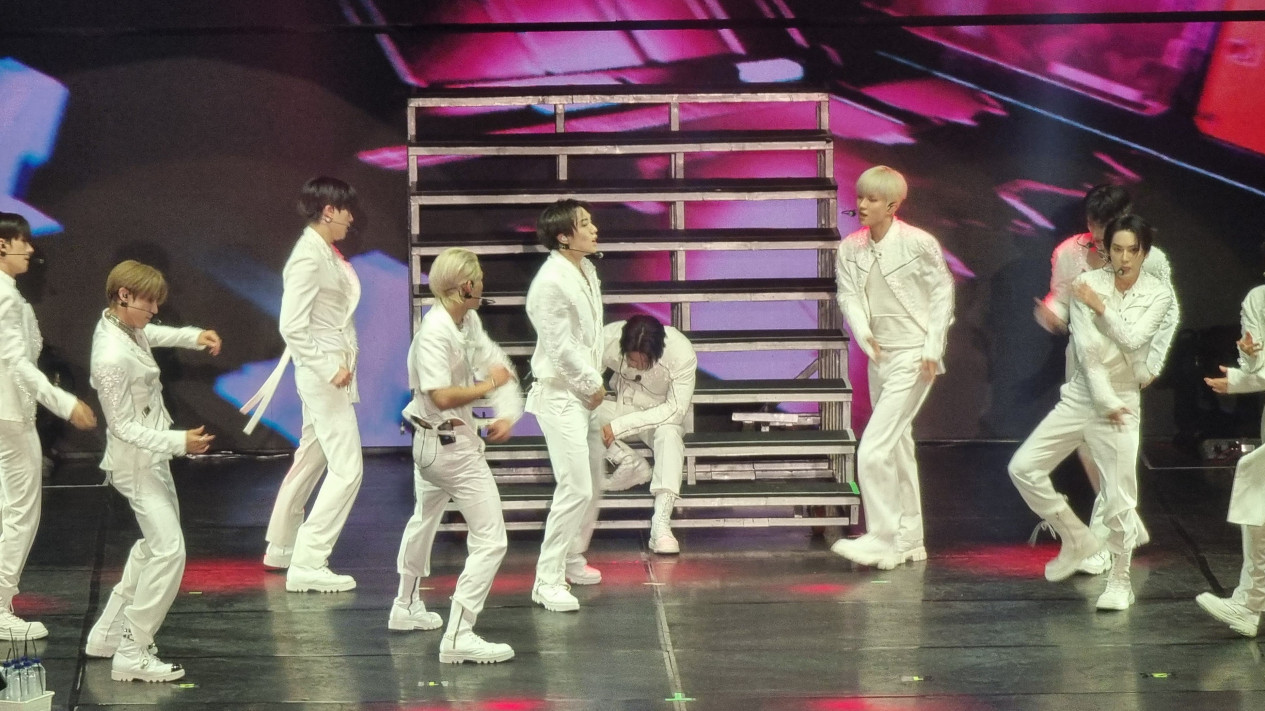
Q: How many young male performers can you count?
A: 10